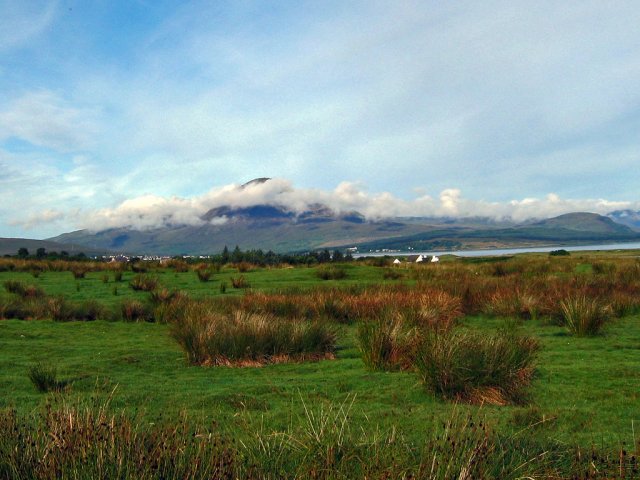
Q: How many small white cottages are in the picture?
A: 3